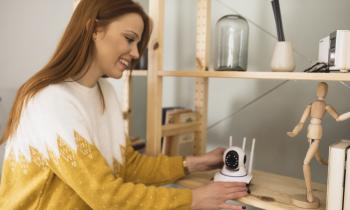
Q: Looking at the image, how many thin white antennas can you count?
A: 3